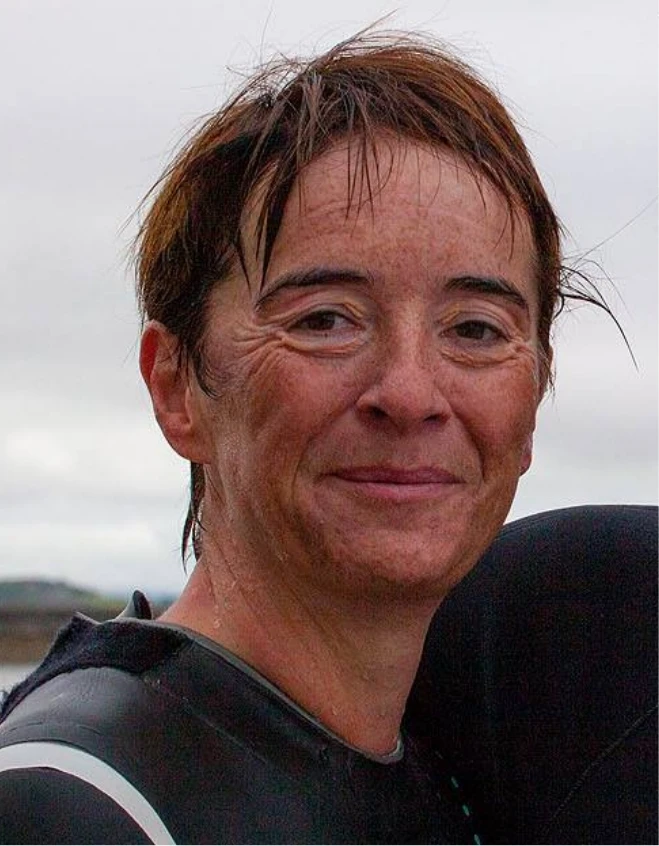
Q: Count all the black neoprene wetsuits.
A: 2